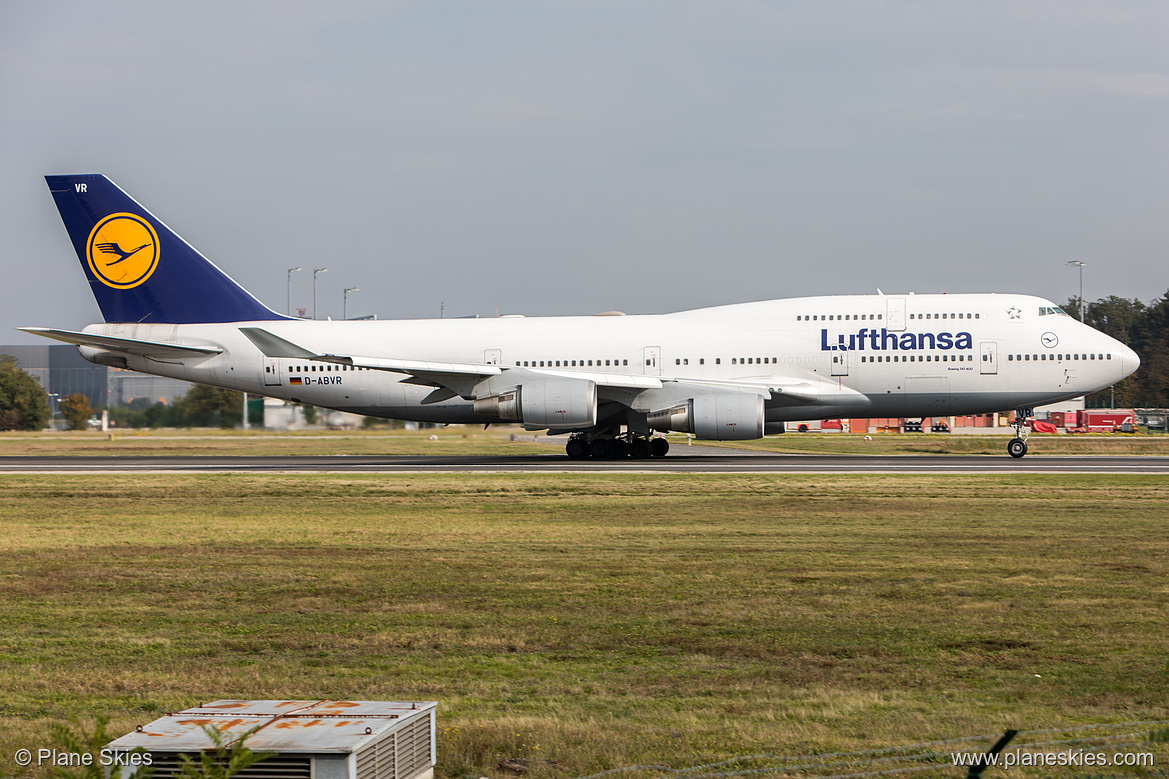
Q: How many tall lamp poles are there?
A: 4